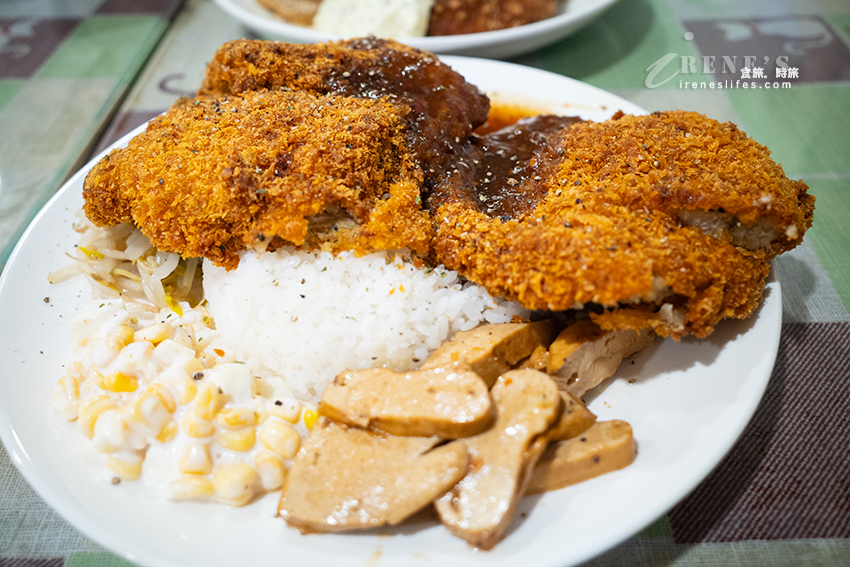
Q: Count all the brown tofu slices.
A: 7